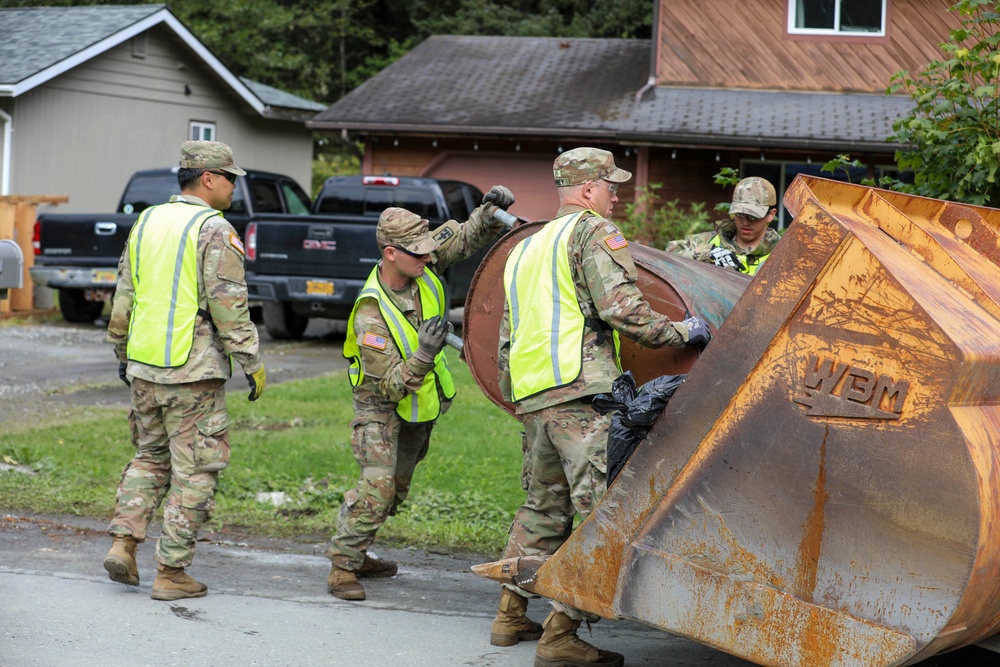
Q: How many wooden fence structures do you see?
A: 1